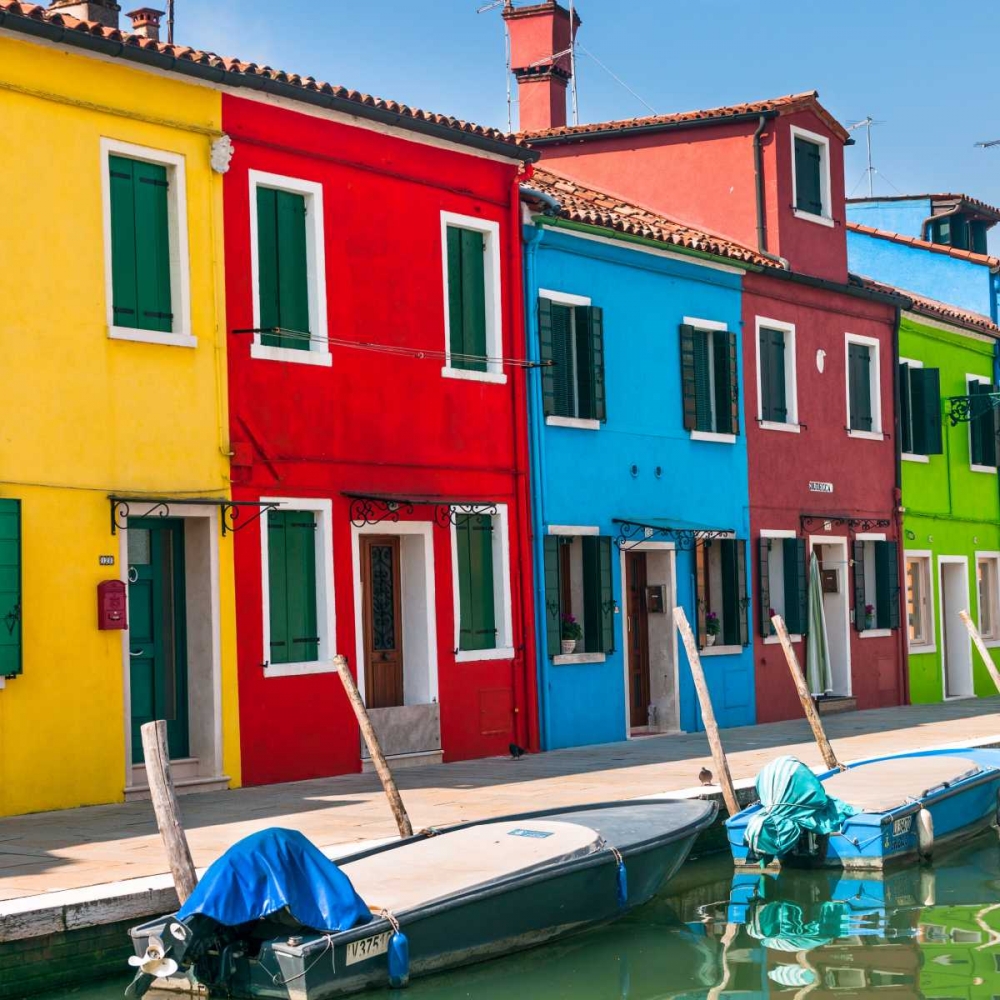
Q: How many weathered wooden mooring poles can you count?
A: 5